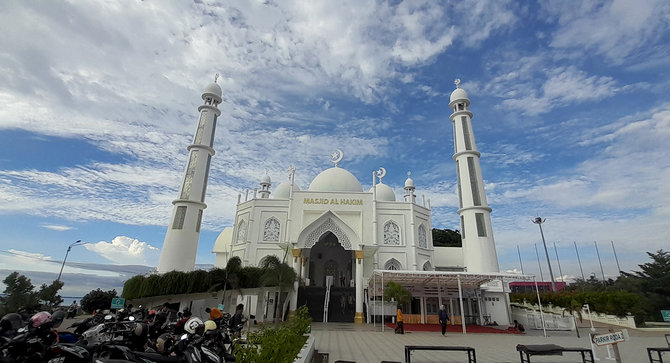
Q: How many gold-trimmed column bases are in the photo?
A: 2